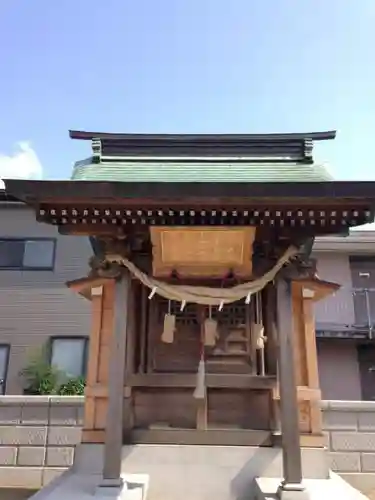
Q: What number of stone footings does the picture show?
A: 2